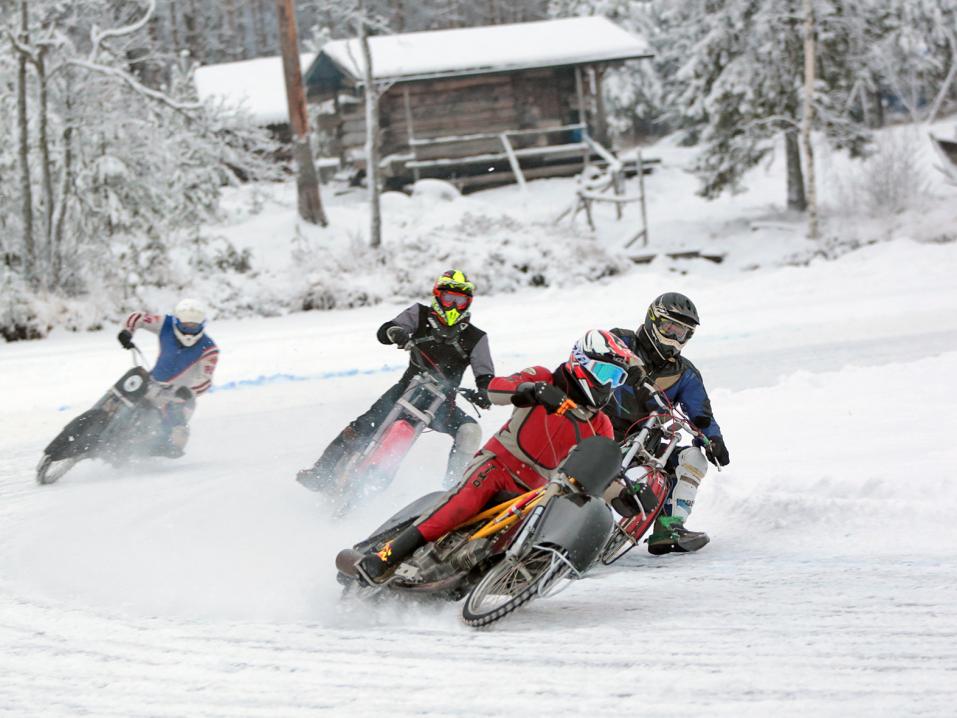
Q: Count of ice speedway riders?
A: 4